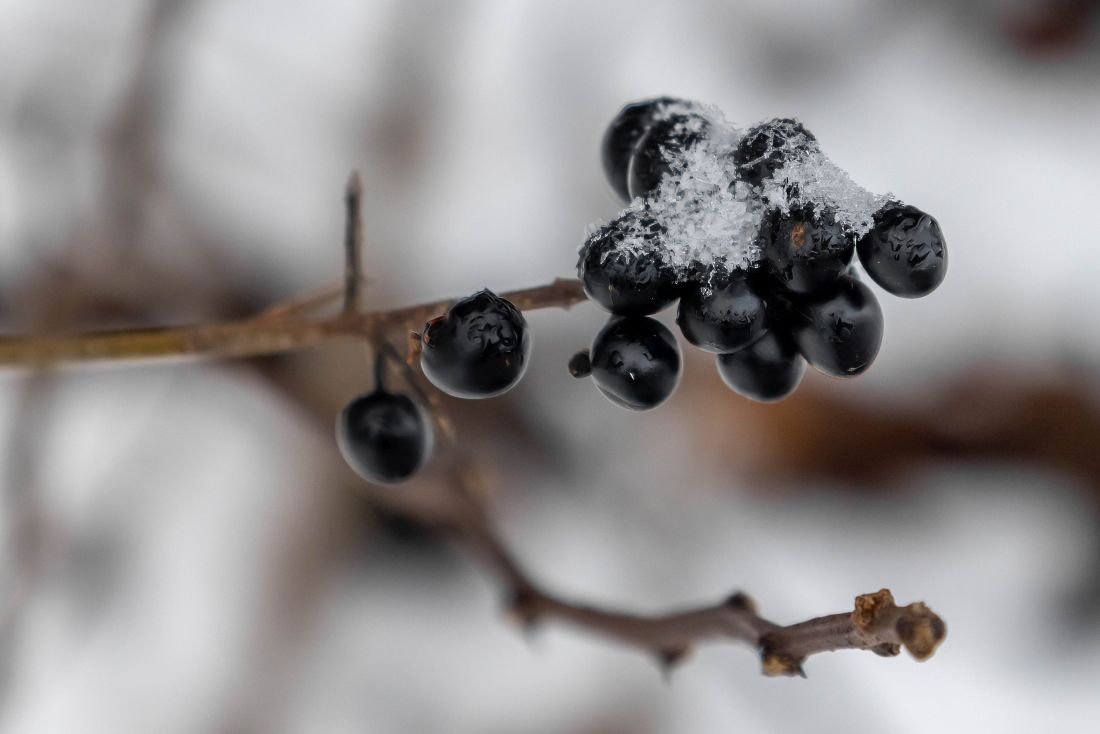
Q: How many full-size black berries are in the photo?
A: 12